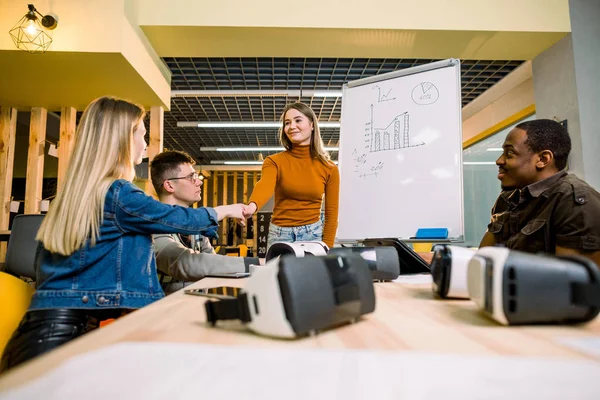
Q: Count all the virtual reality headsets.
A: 5